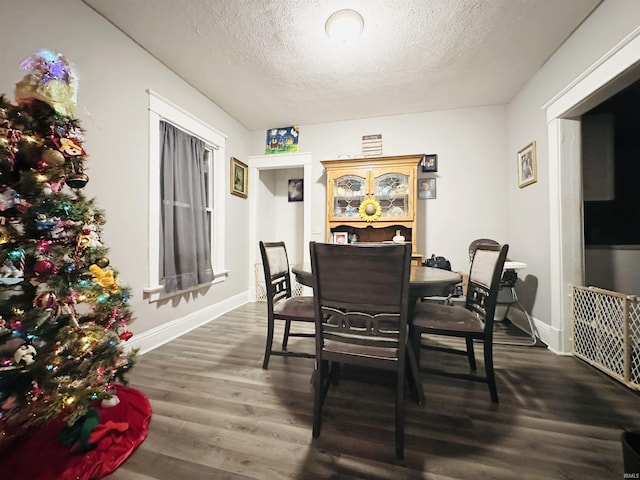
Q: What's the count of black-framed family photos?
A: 2